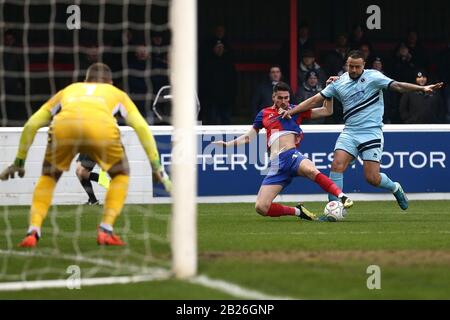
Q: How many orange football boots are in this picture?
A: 2